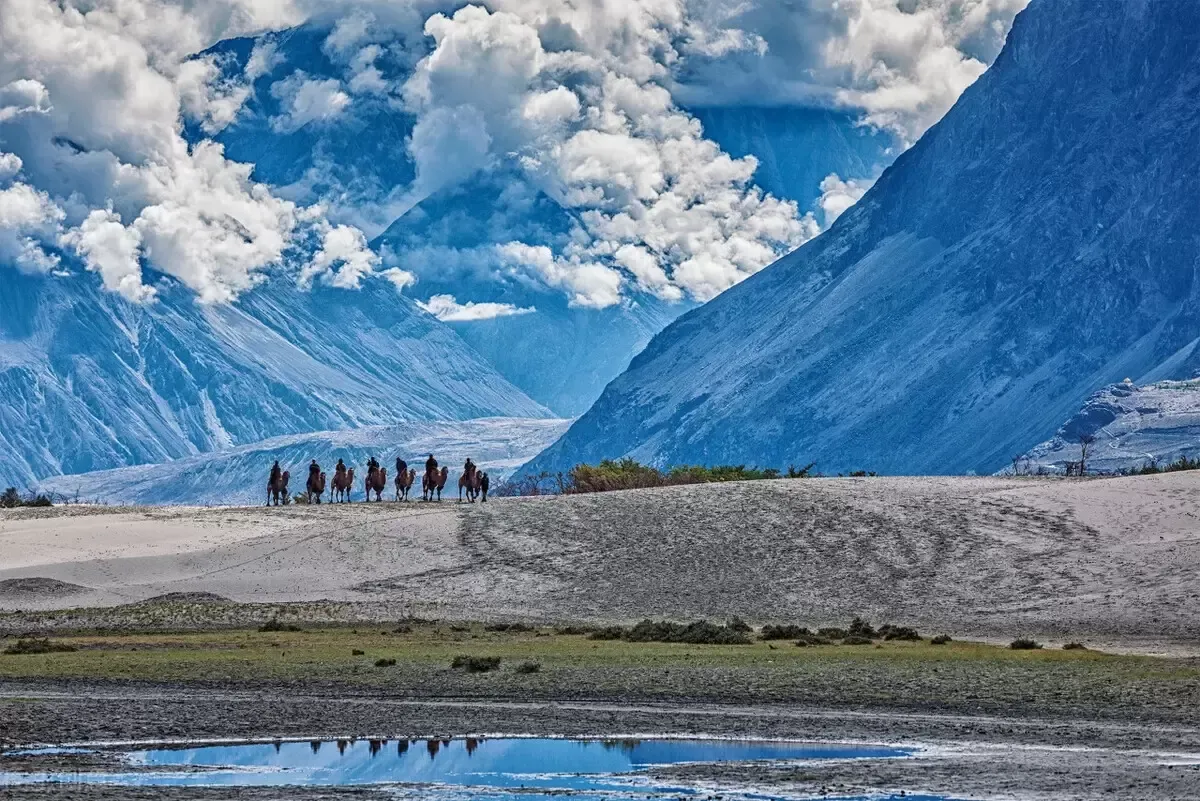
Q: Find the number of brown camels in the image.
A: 7